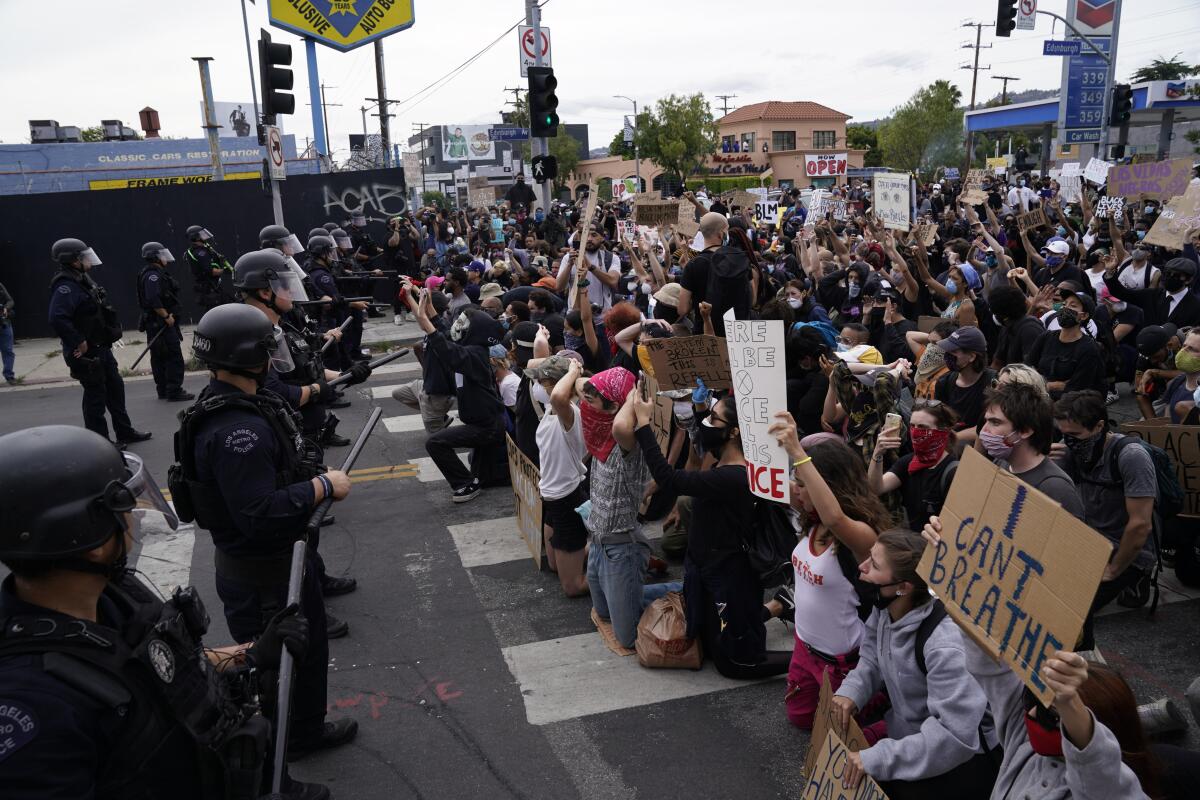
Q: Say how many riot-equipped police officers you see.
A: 13